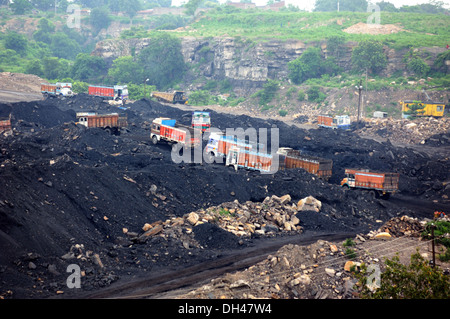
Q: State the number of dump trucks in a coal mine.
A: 12